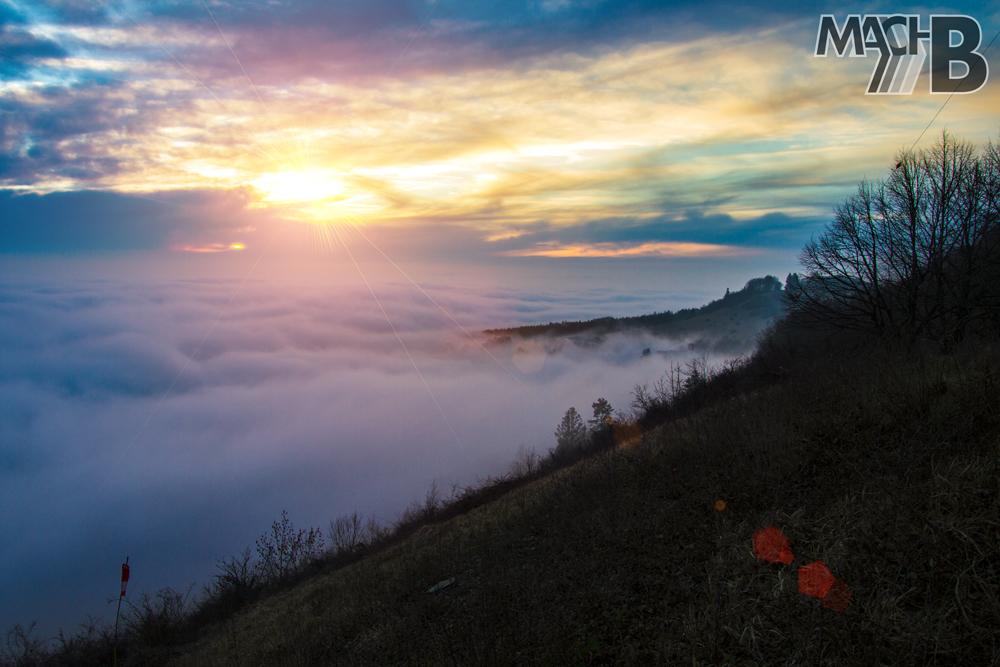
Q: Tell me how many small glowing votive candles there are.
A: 0